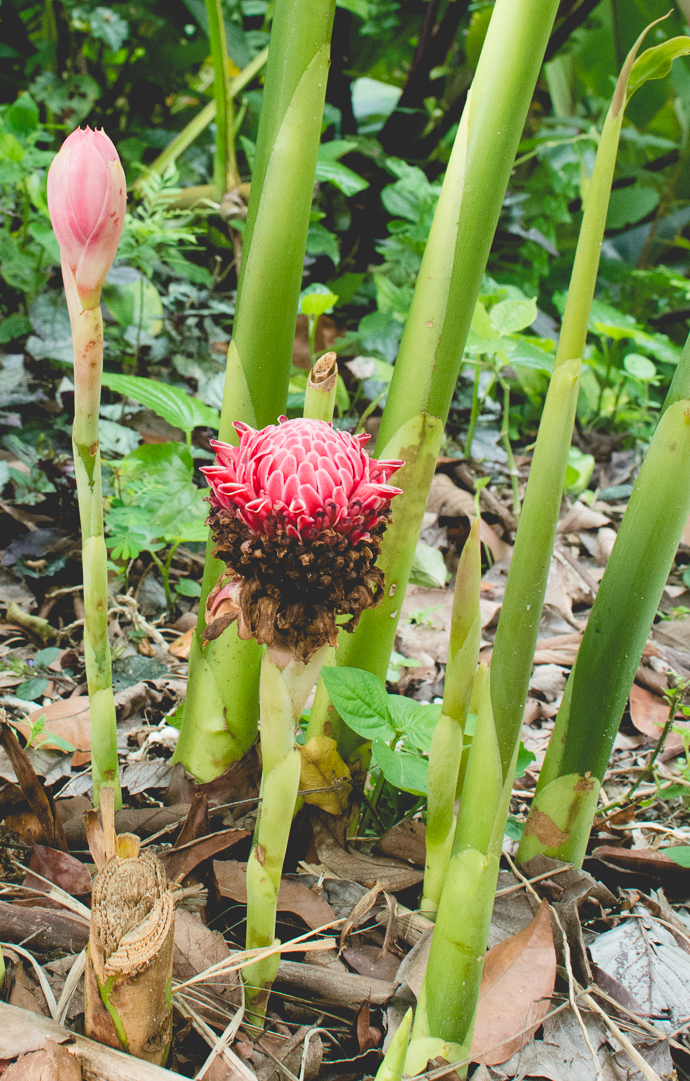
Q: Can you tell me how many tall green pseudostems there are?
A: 4